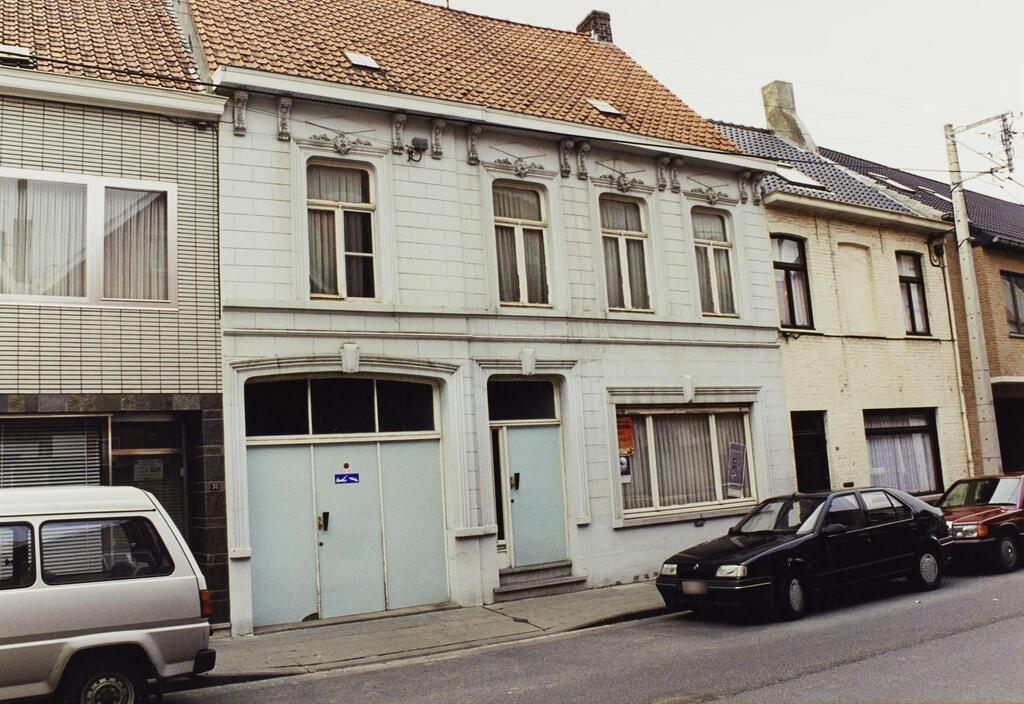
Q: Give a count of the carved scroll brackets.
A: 11